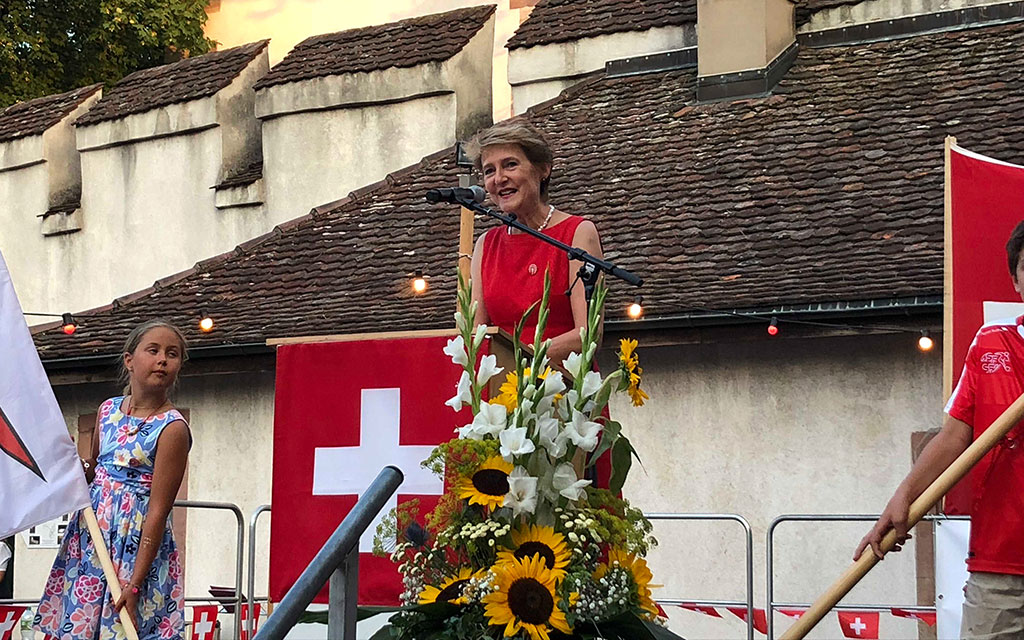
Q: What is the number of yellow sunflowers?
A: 7